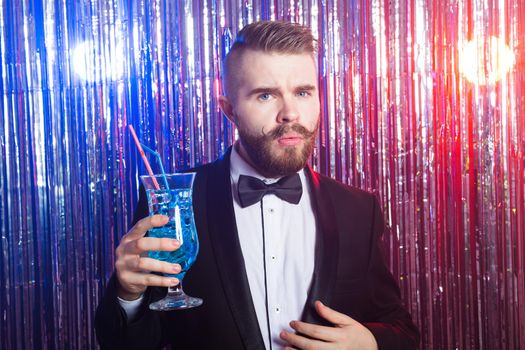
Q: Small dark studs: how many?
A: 3